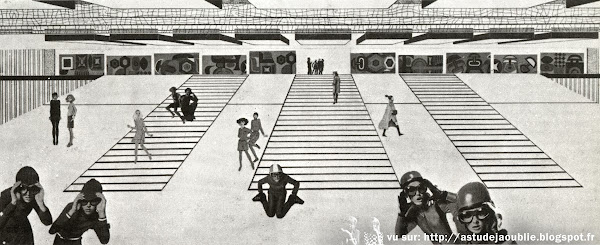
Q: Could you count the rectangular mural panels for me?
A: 10